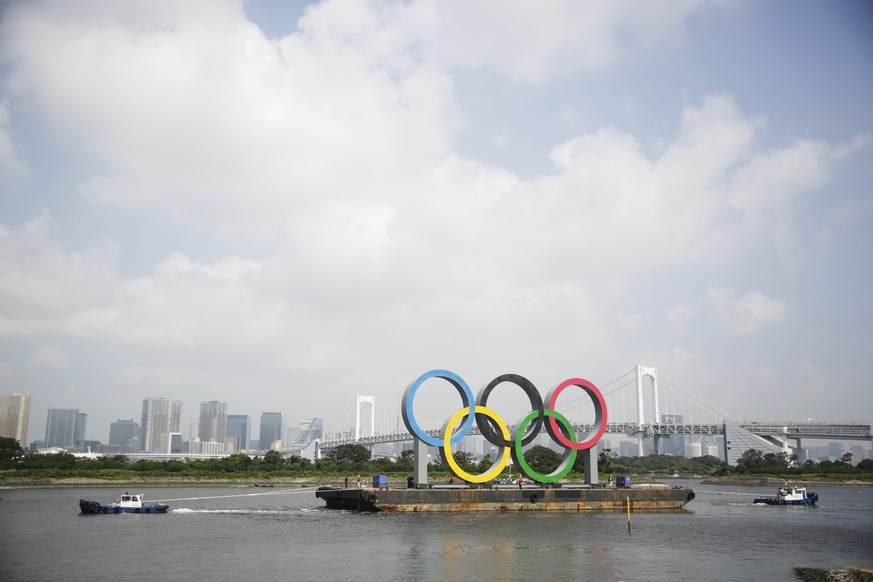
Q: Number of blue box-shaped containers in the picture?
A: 2